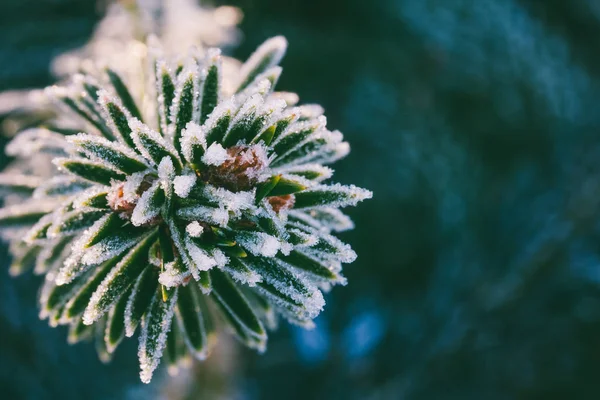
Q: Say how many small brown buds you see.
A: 3